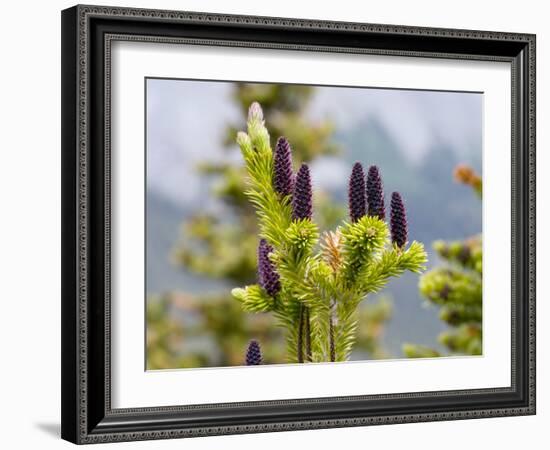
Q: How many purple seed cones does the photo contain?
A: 7